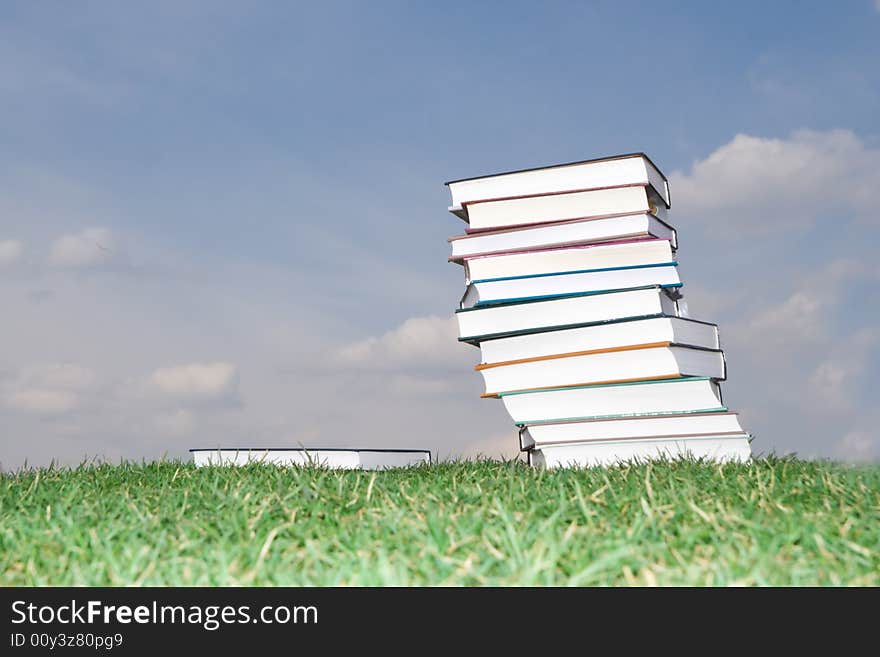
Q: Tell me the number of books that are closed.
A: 12